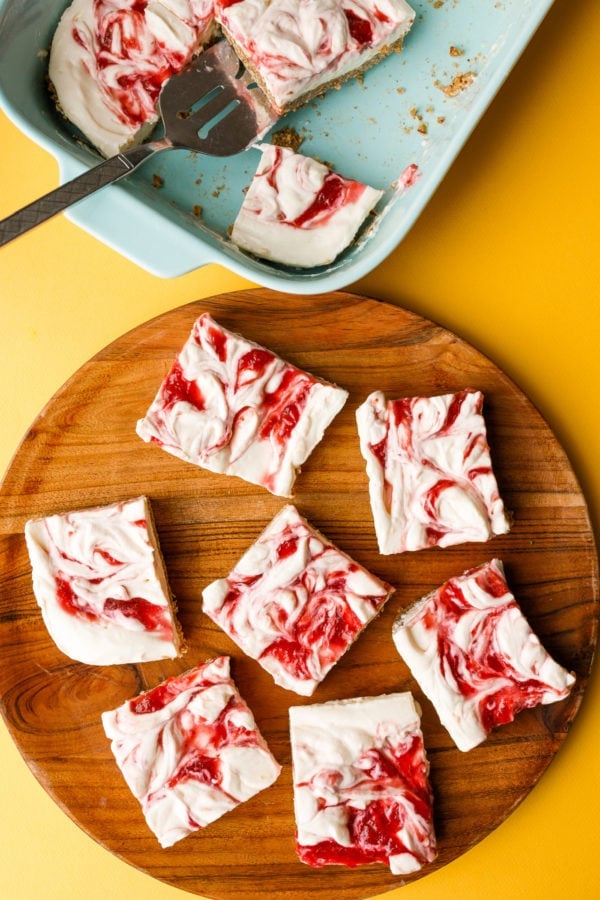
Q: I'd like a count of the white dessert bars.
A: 10